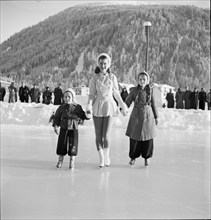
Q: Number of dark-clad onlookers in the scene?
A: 13